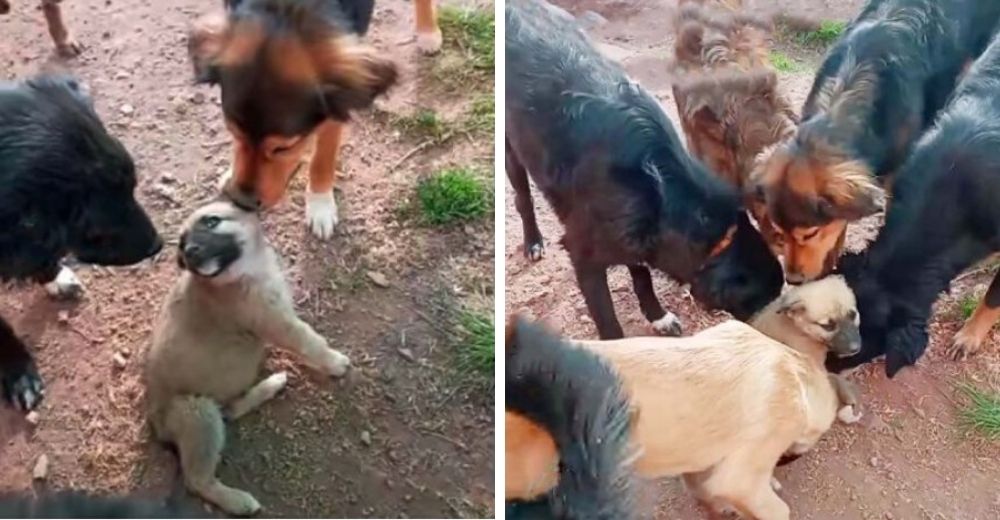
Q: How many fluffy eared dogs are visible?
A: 2